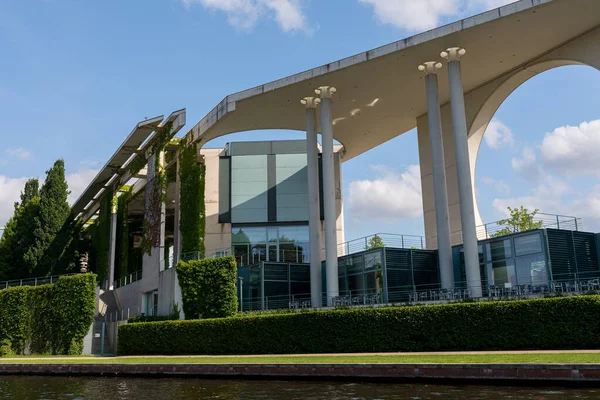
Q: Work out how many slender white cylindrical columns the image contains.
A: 4